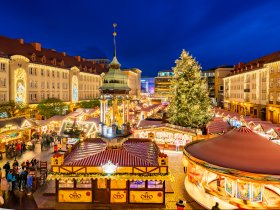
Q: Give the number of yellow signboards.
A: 3